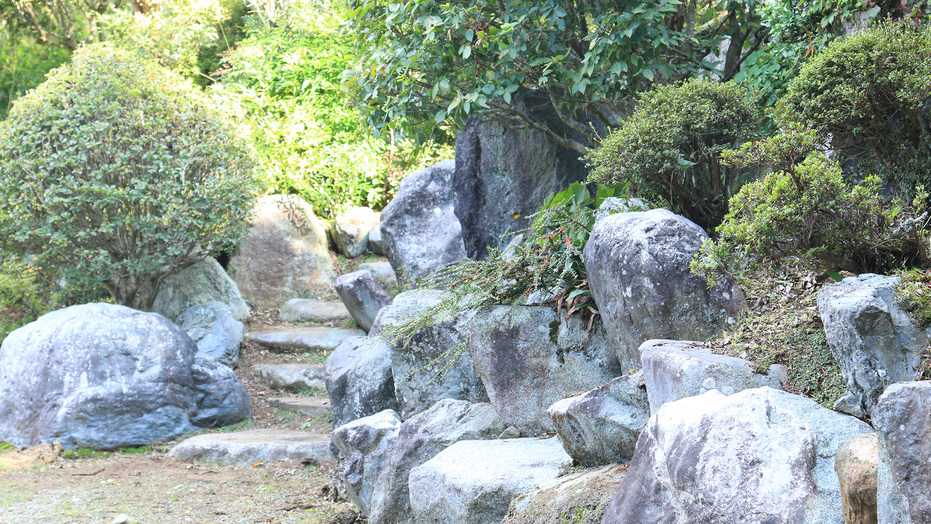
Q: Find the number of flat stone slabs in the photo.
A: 5